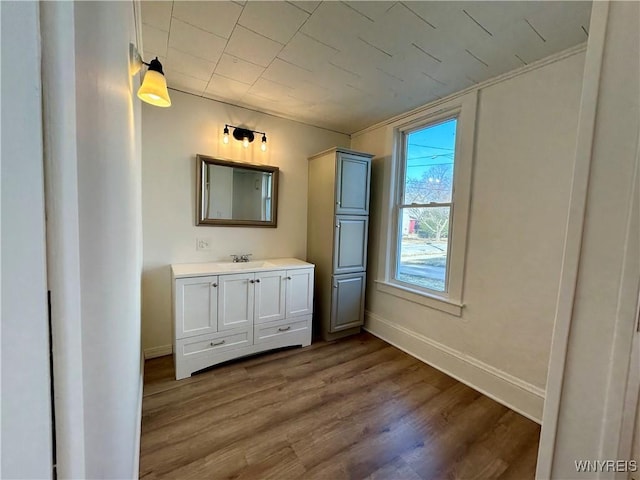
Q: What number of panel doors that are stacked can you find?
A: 3